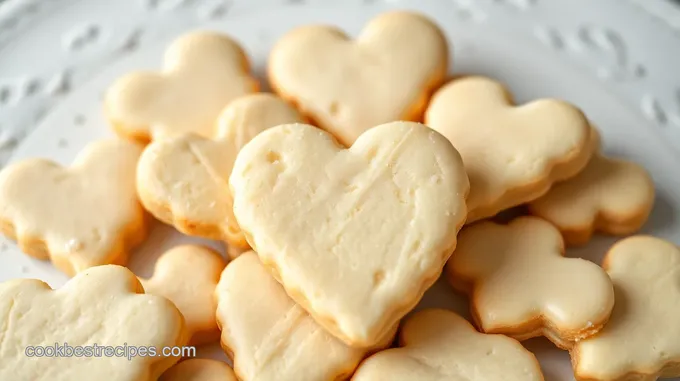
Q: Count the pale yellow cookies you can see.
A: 14